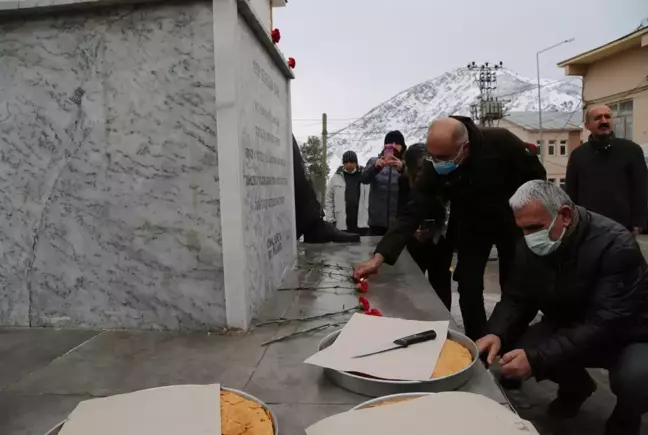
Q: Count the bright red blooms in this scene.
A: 5